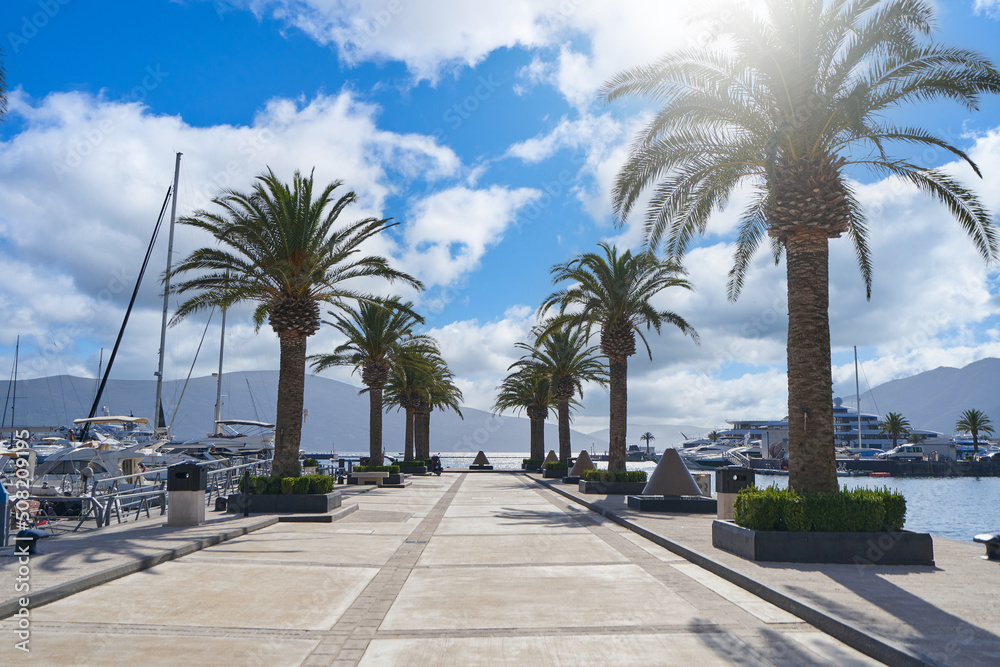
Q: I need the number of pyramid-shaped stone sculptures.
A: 4